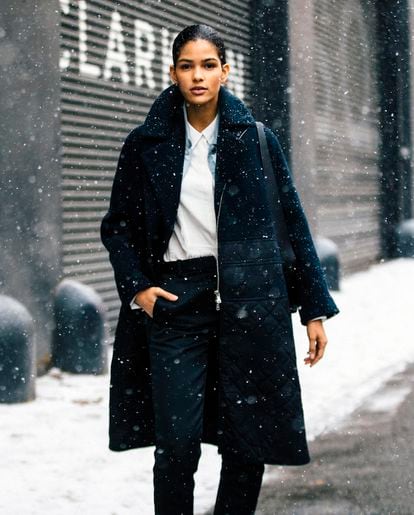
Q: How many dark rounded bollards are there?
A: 4